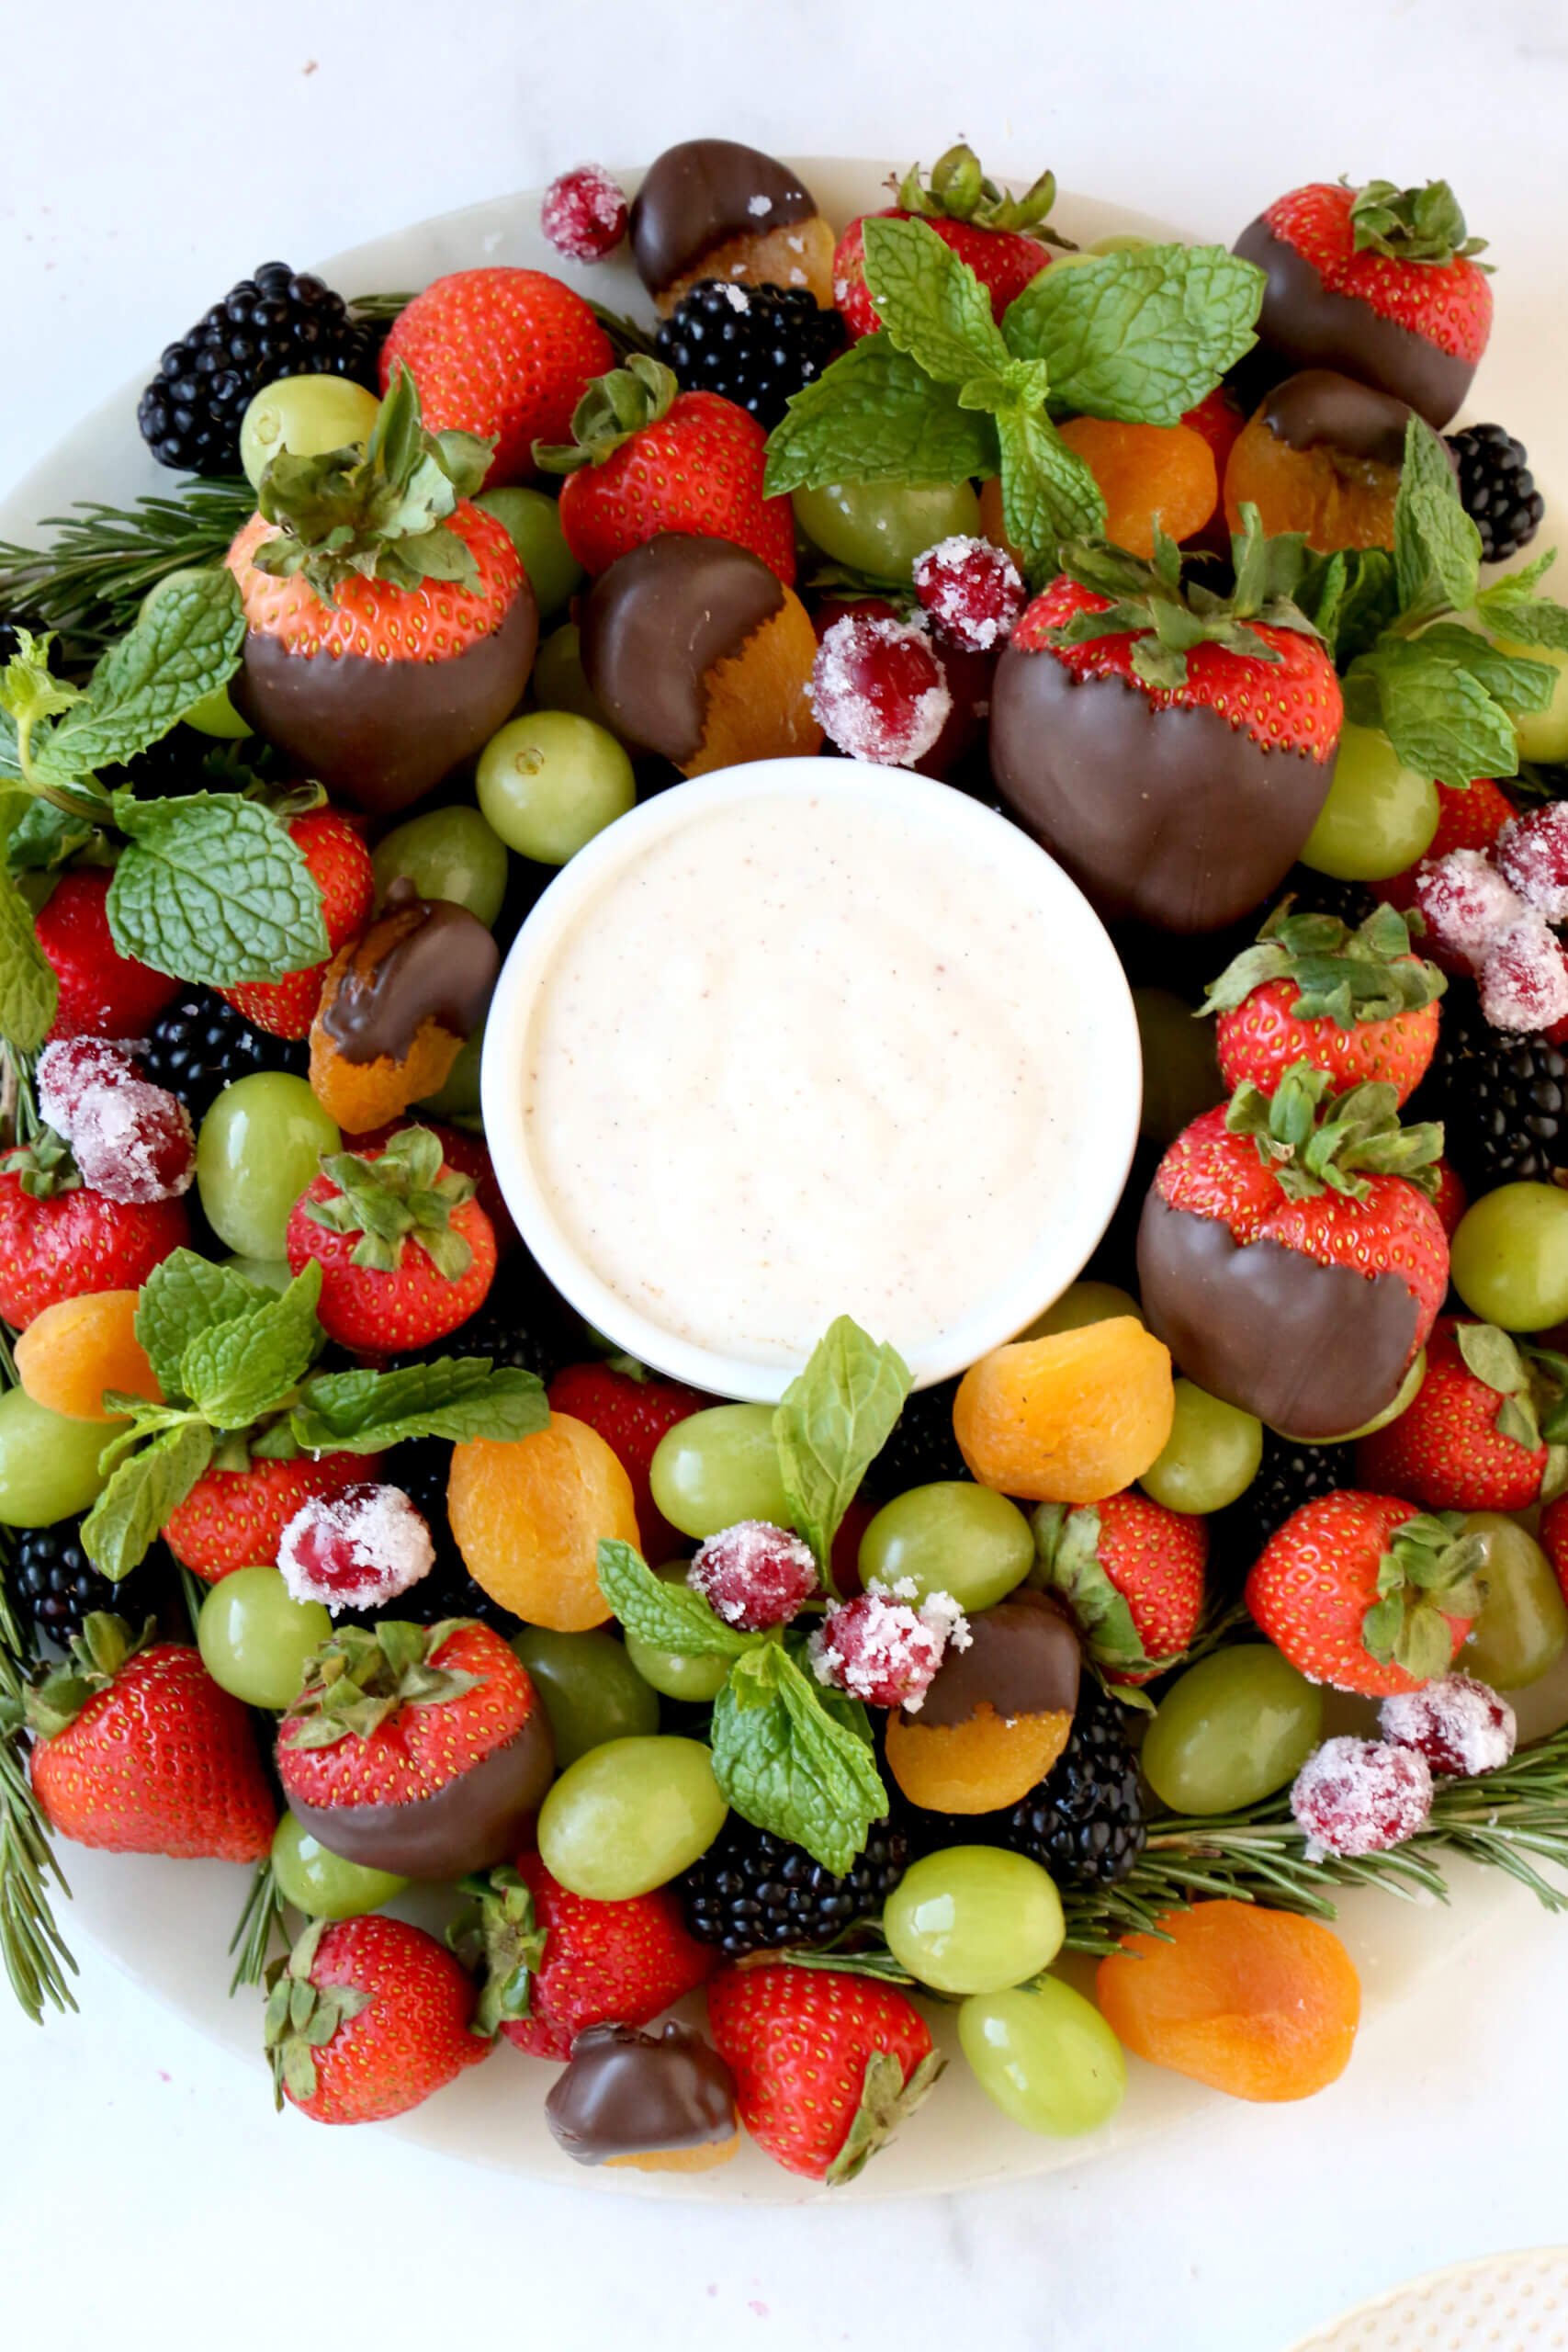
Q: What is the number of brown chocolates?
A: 11